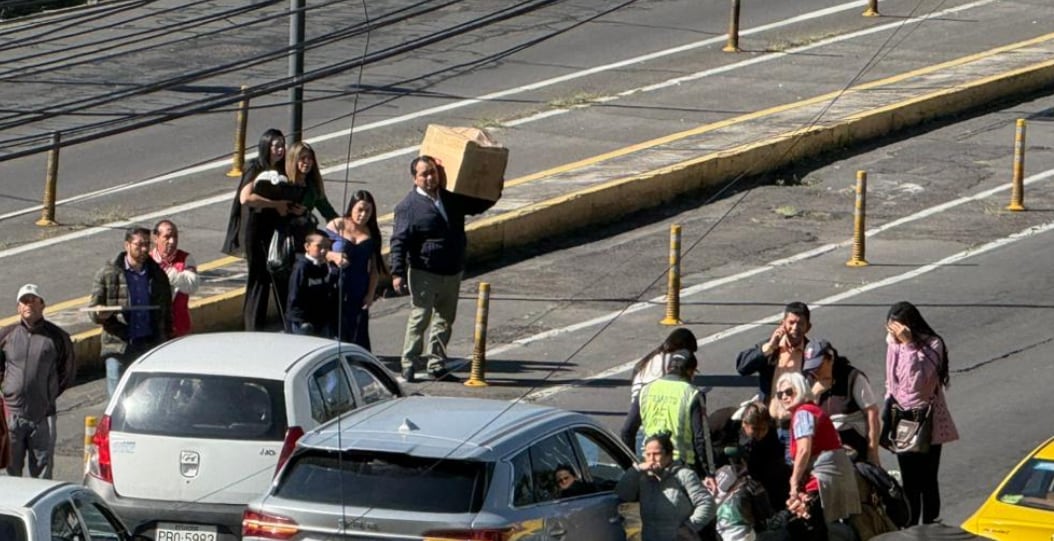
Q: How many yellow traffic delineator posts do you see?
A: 9